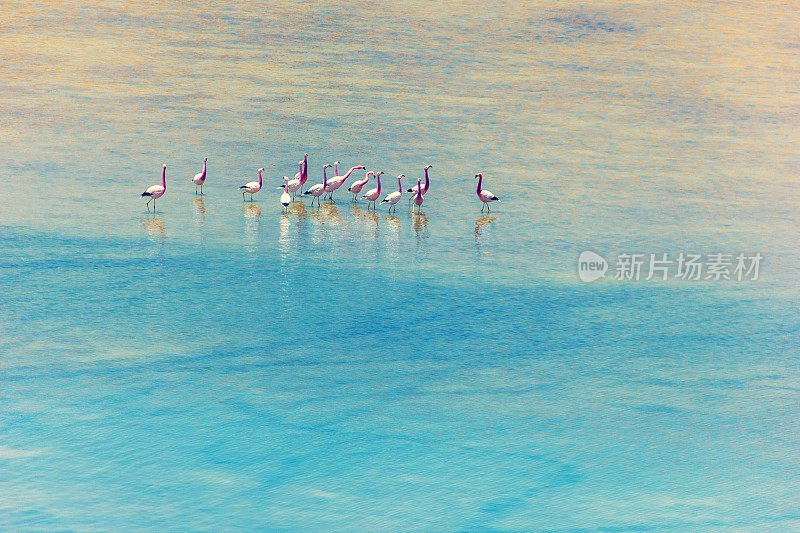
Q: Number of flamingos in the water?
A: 15